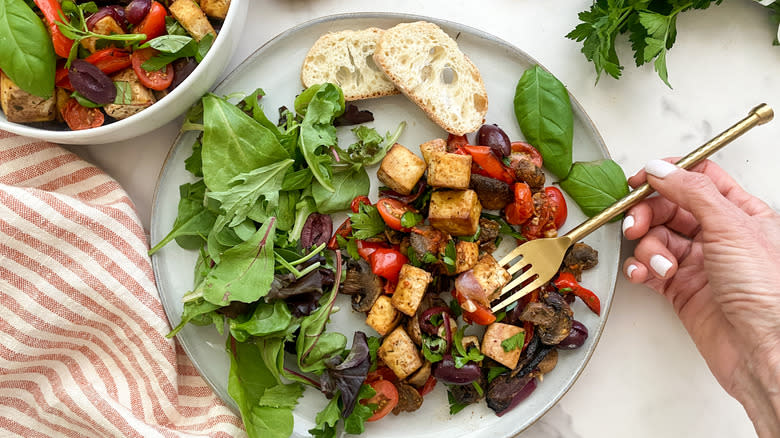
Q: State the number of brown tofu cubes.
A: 15